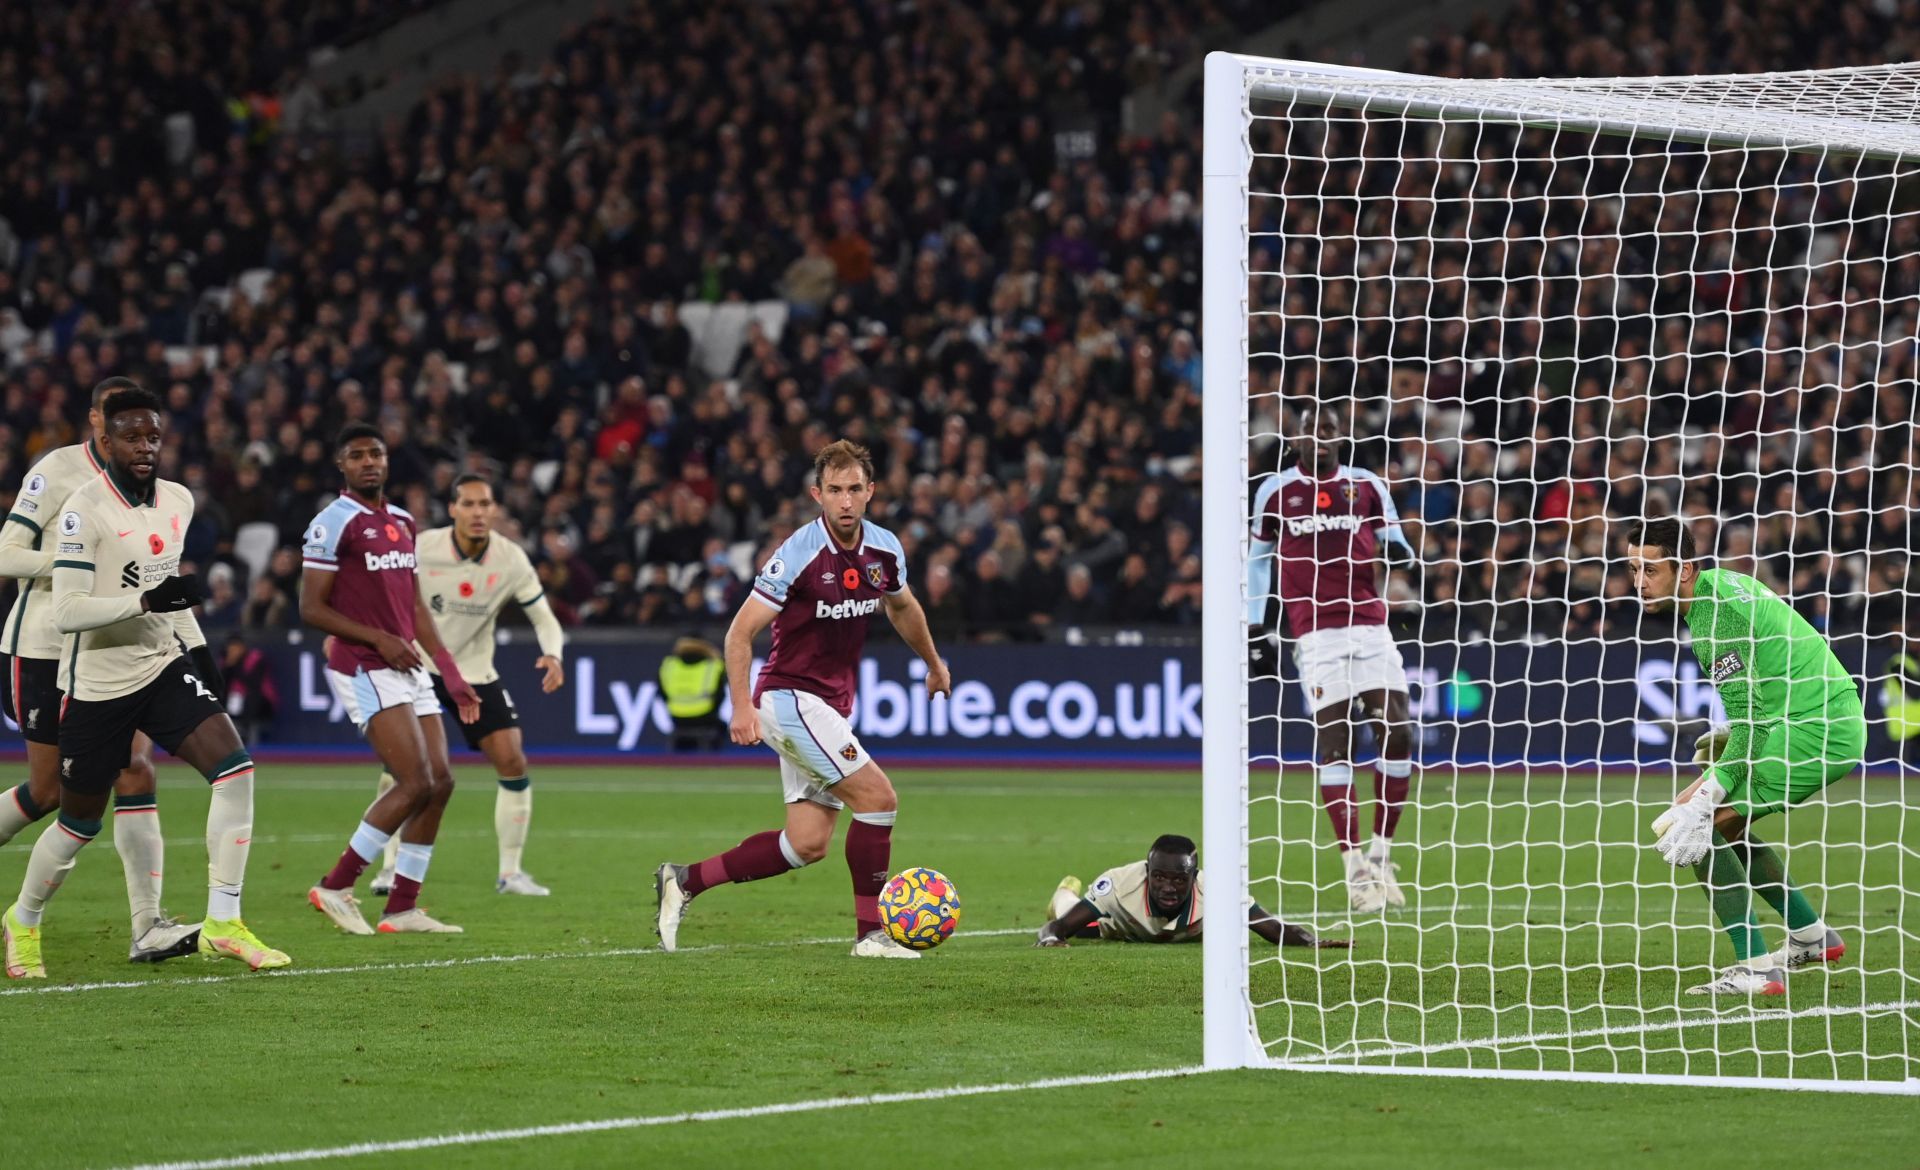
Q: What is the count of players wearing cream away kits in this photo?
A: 4